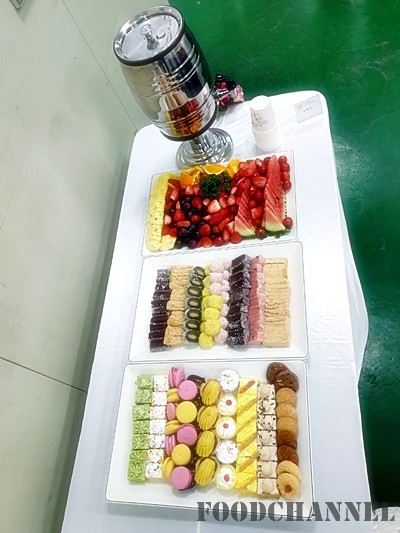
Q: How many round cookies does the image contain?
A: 9